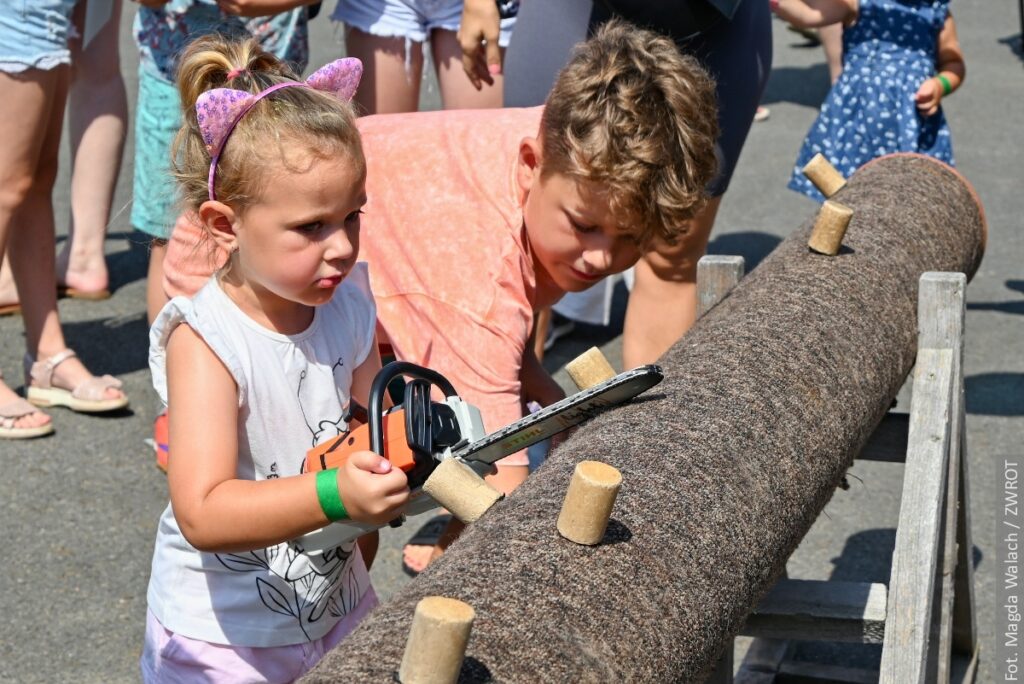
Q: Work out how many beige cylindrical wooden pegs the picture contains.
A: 6